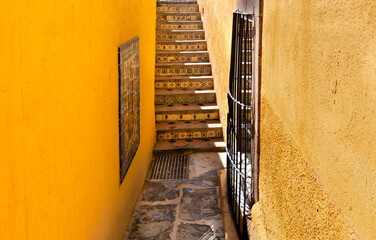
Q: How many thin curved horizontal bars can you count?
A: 2